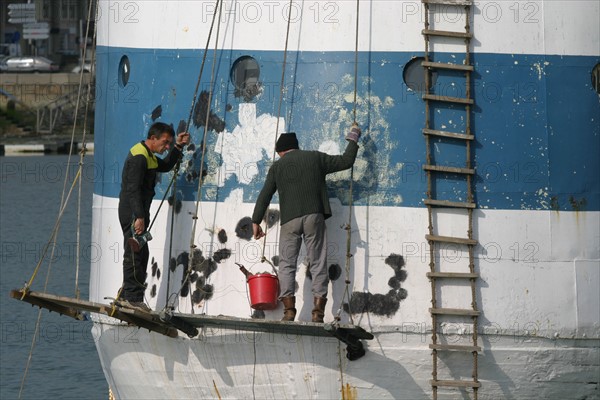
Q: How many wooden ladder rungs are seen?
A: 12